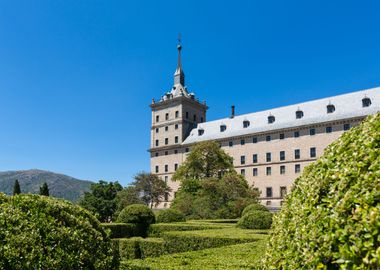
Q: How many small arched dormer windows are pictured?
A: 7